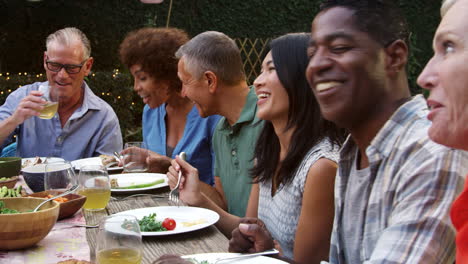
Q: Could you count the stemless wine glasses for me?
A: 5